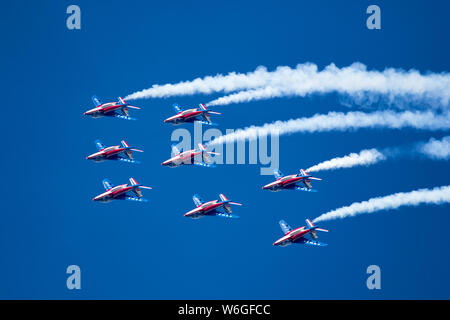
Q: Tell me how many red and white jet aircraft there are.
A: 8